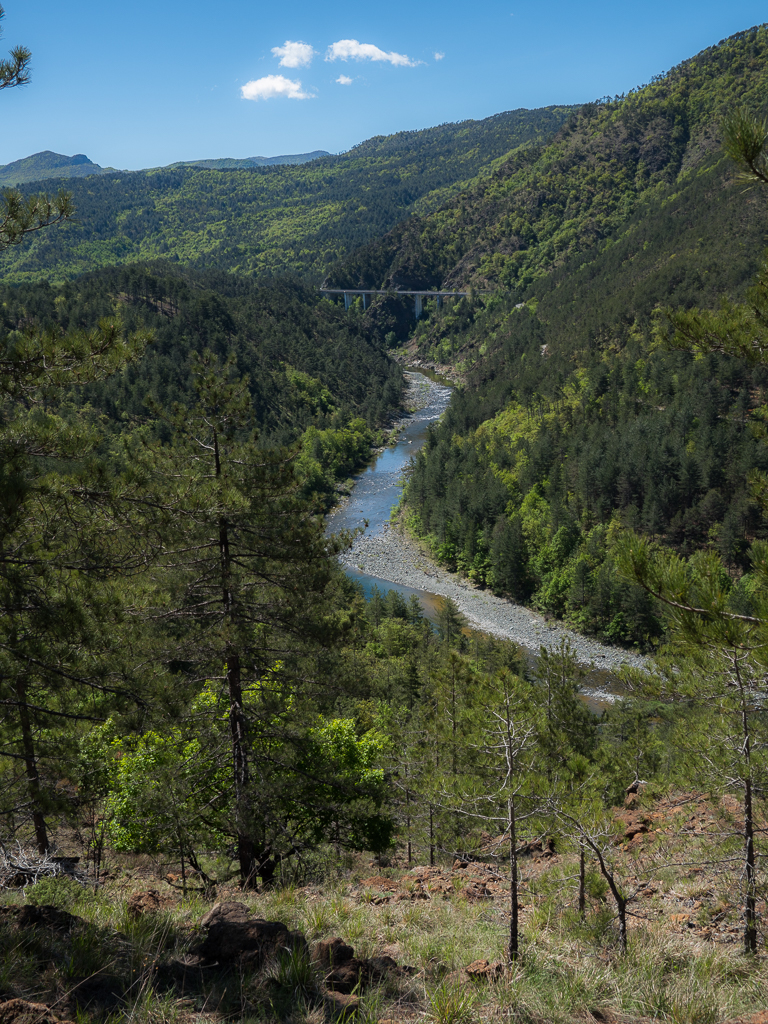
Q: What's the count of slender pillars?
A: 4